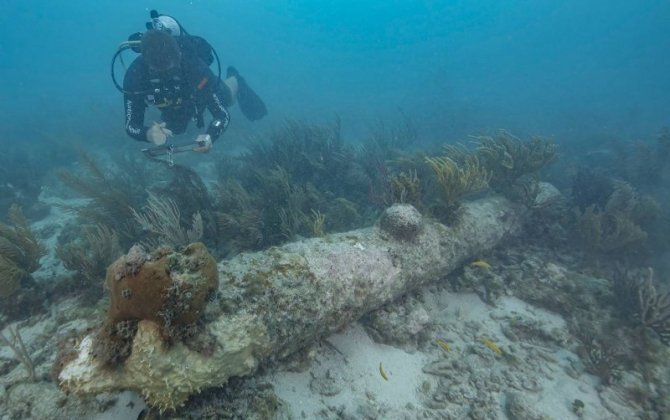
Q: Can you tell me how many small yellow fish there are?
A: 4